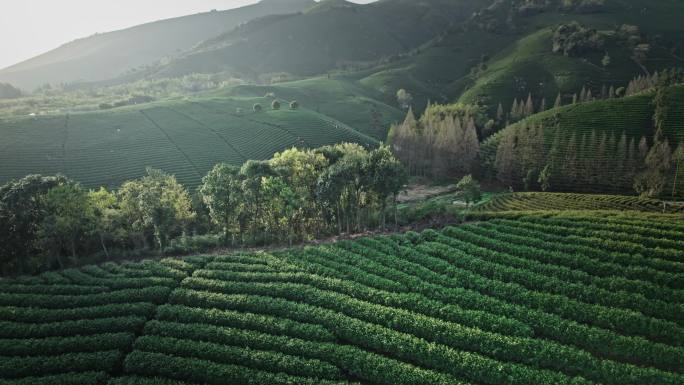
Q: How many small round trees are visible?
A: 3